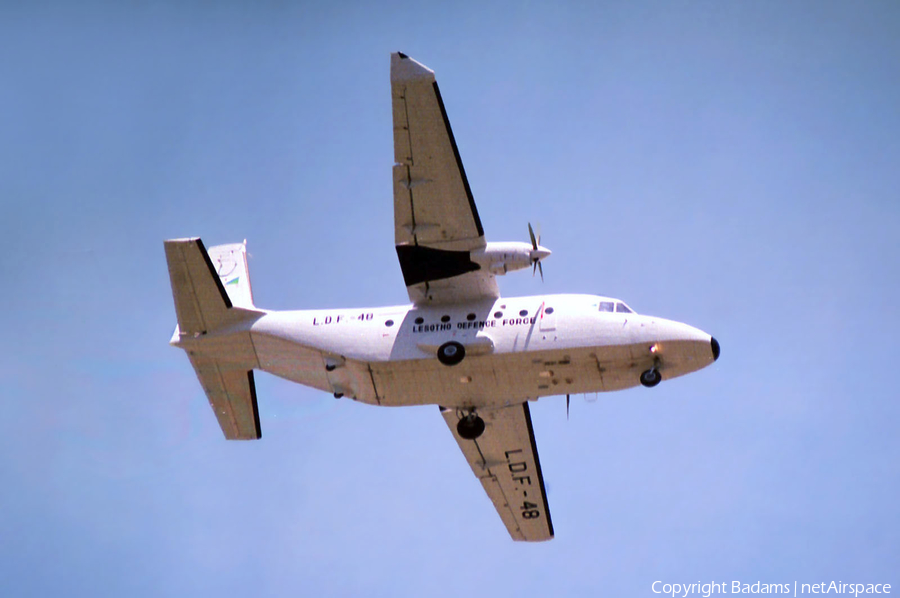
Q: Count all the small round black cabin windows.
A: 7